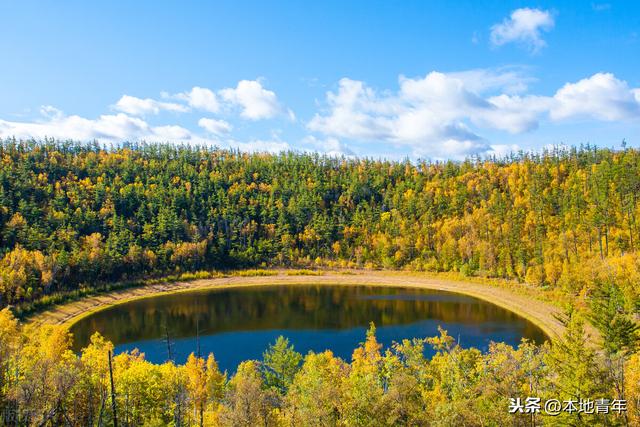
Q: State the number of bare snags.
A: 3